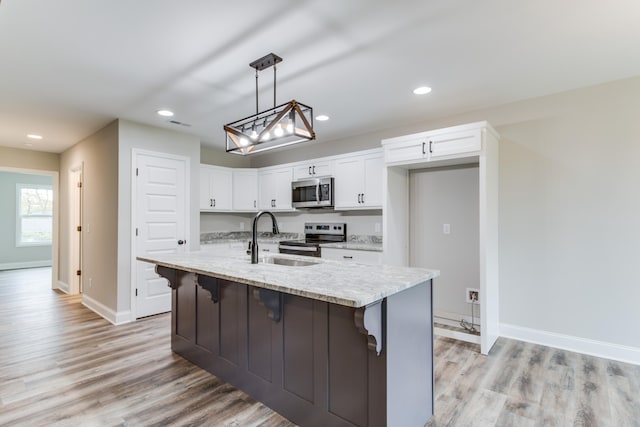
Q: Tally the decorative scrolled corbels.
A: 4